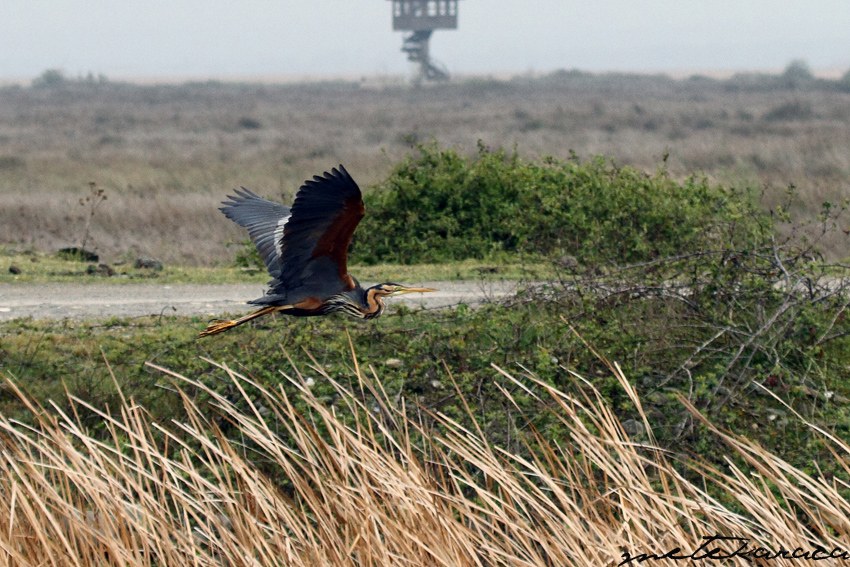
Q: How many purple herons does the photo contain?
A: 1